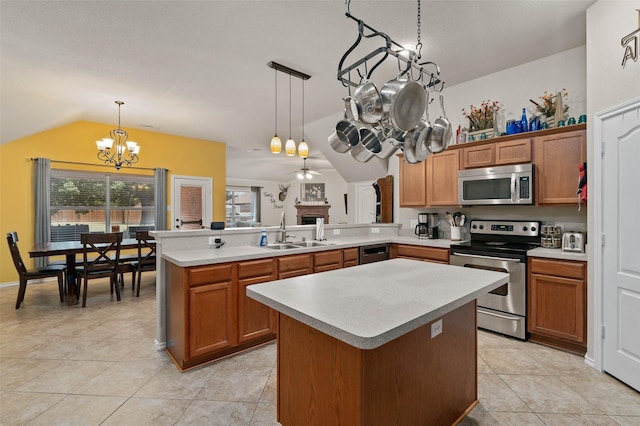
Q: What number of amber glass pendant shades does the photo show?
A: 3